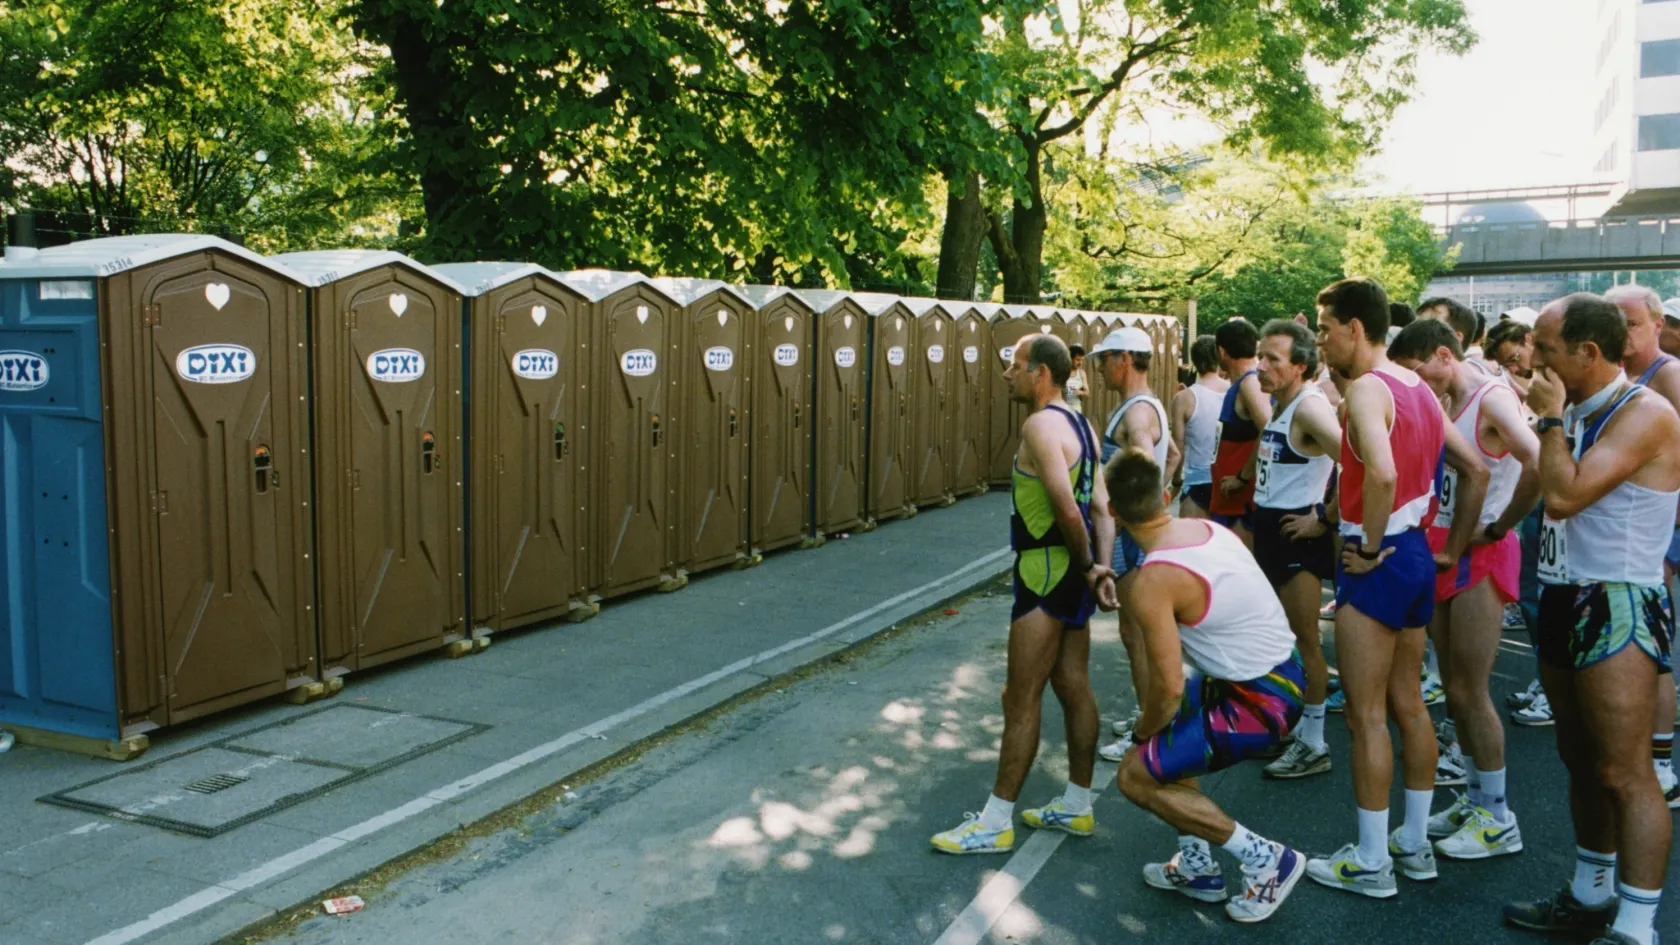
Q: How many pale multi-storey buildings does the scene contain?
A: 1